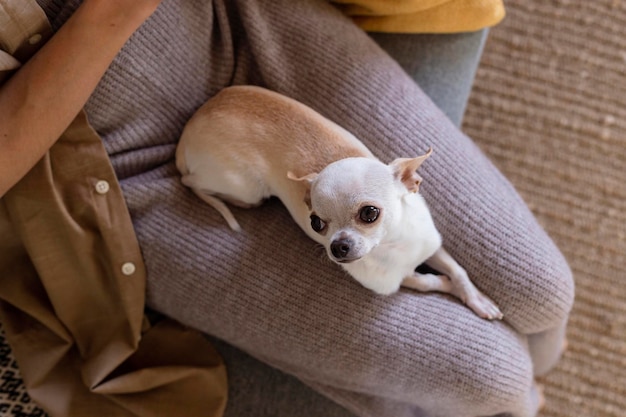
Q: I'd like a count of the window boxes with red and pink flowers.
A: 0